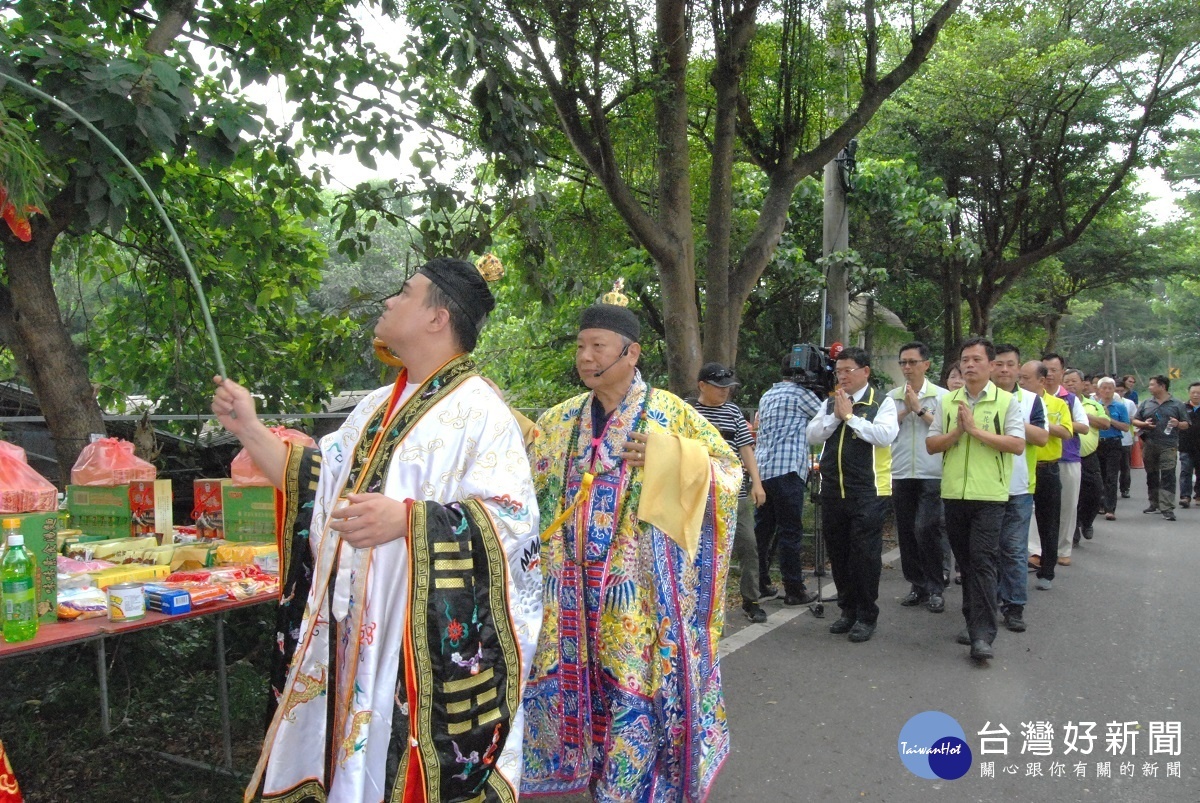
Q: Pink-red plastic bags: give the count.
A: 3